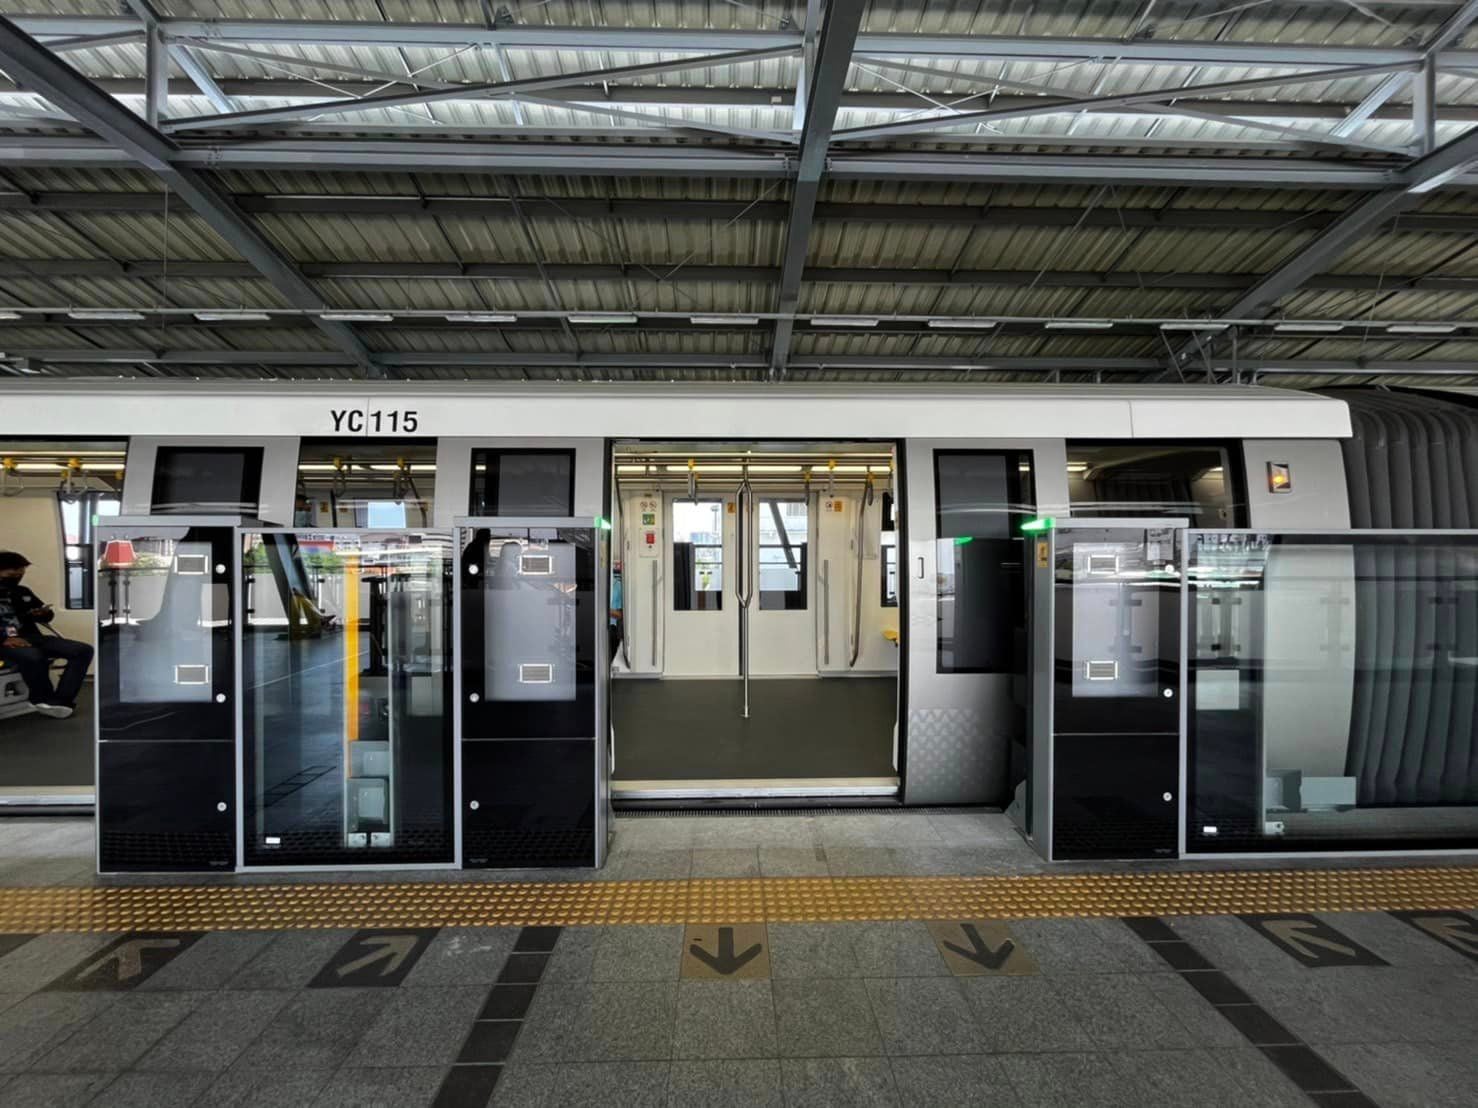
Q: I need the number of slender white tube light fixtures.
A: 13